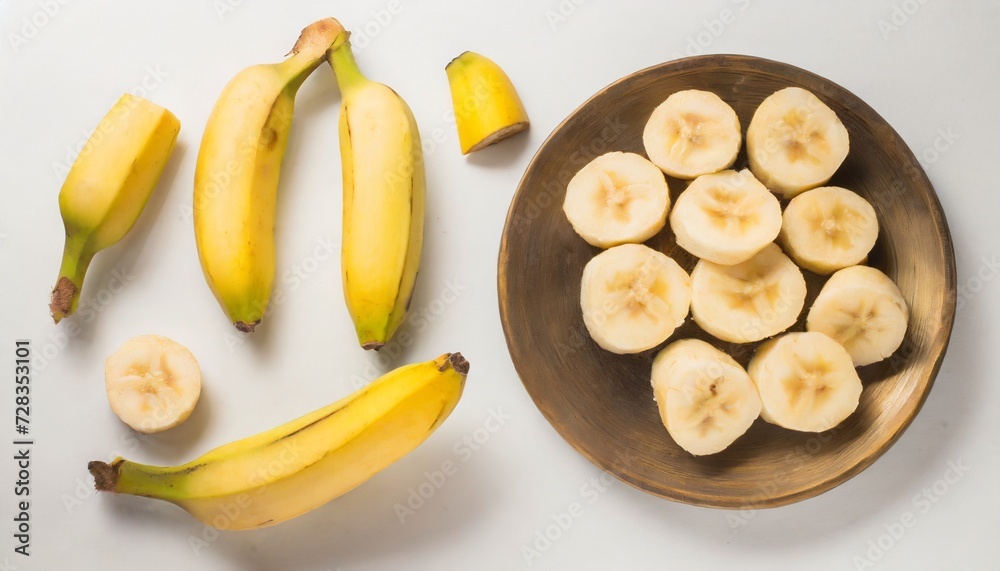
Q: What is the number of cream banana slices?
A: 11